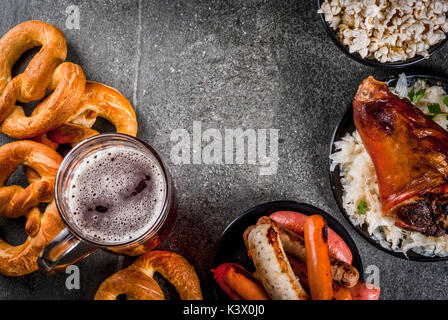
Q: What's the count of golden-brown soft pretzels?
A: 4